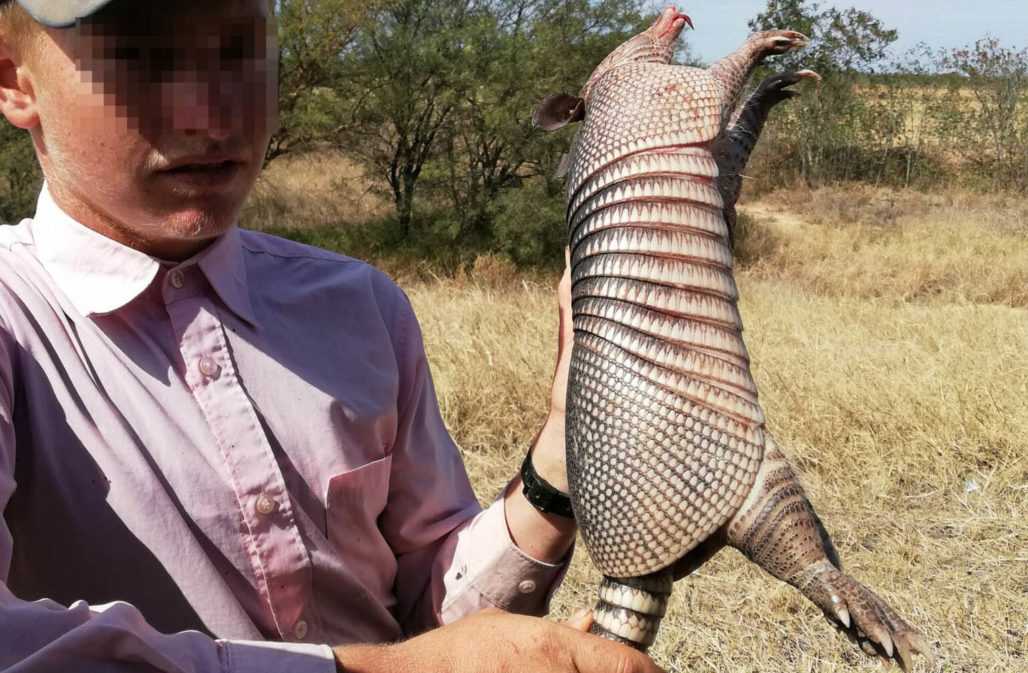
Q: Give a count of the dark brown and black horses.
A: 0